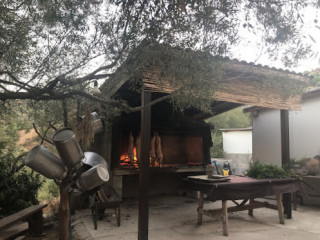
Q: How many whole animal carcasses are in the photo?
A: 4